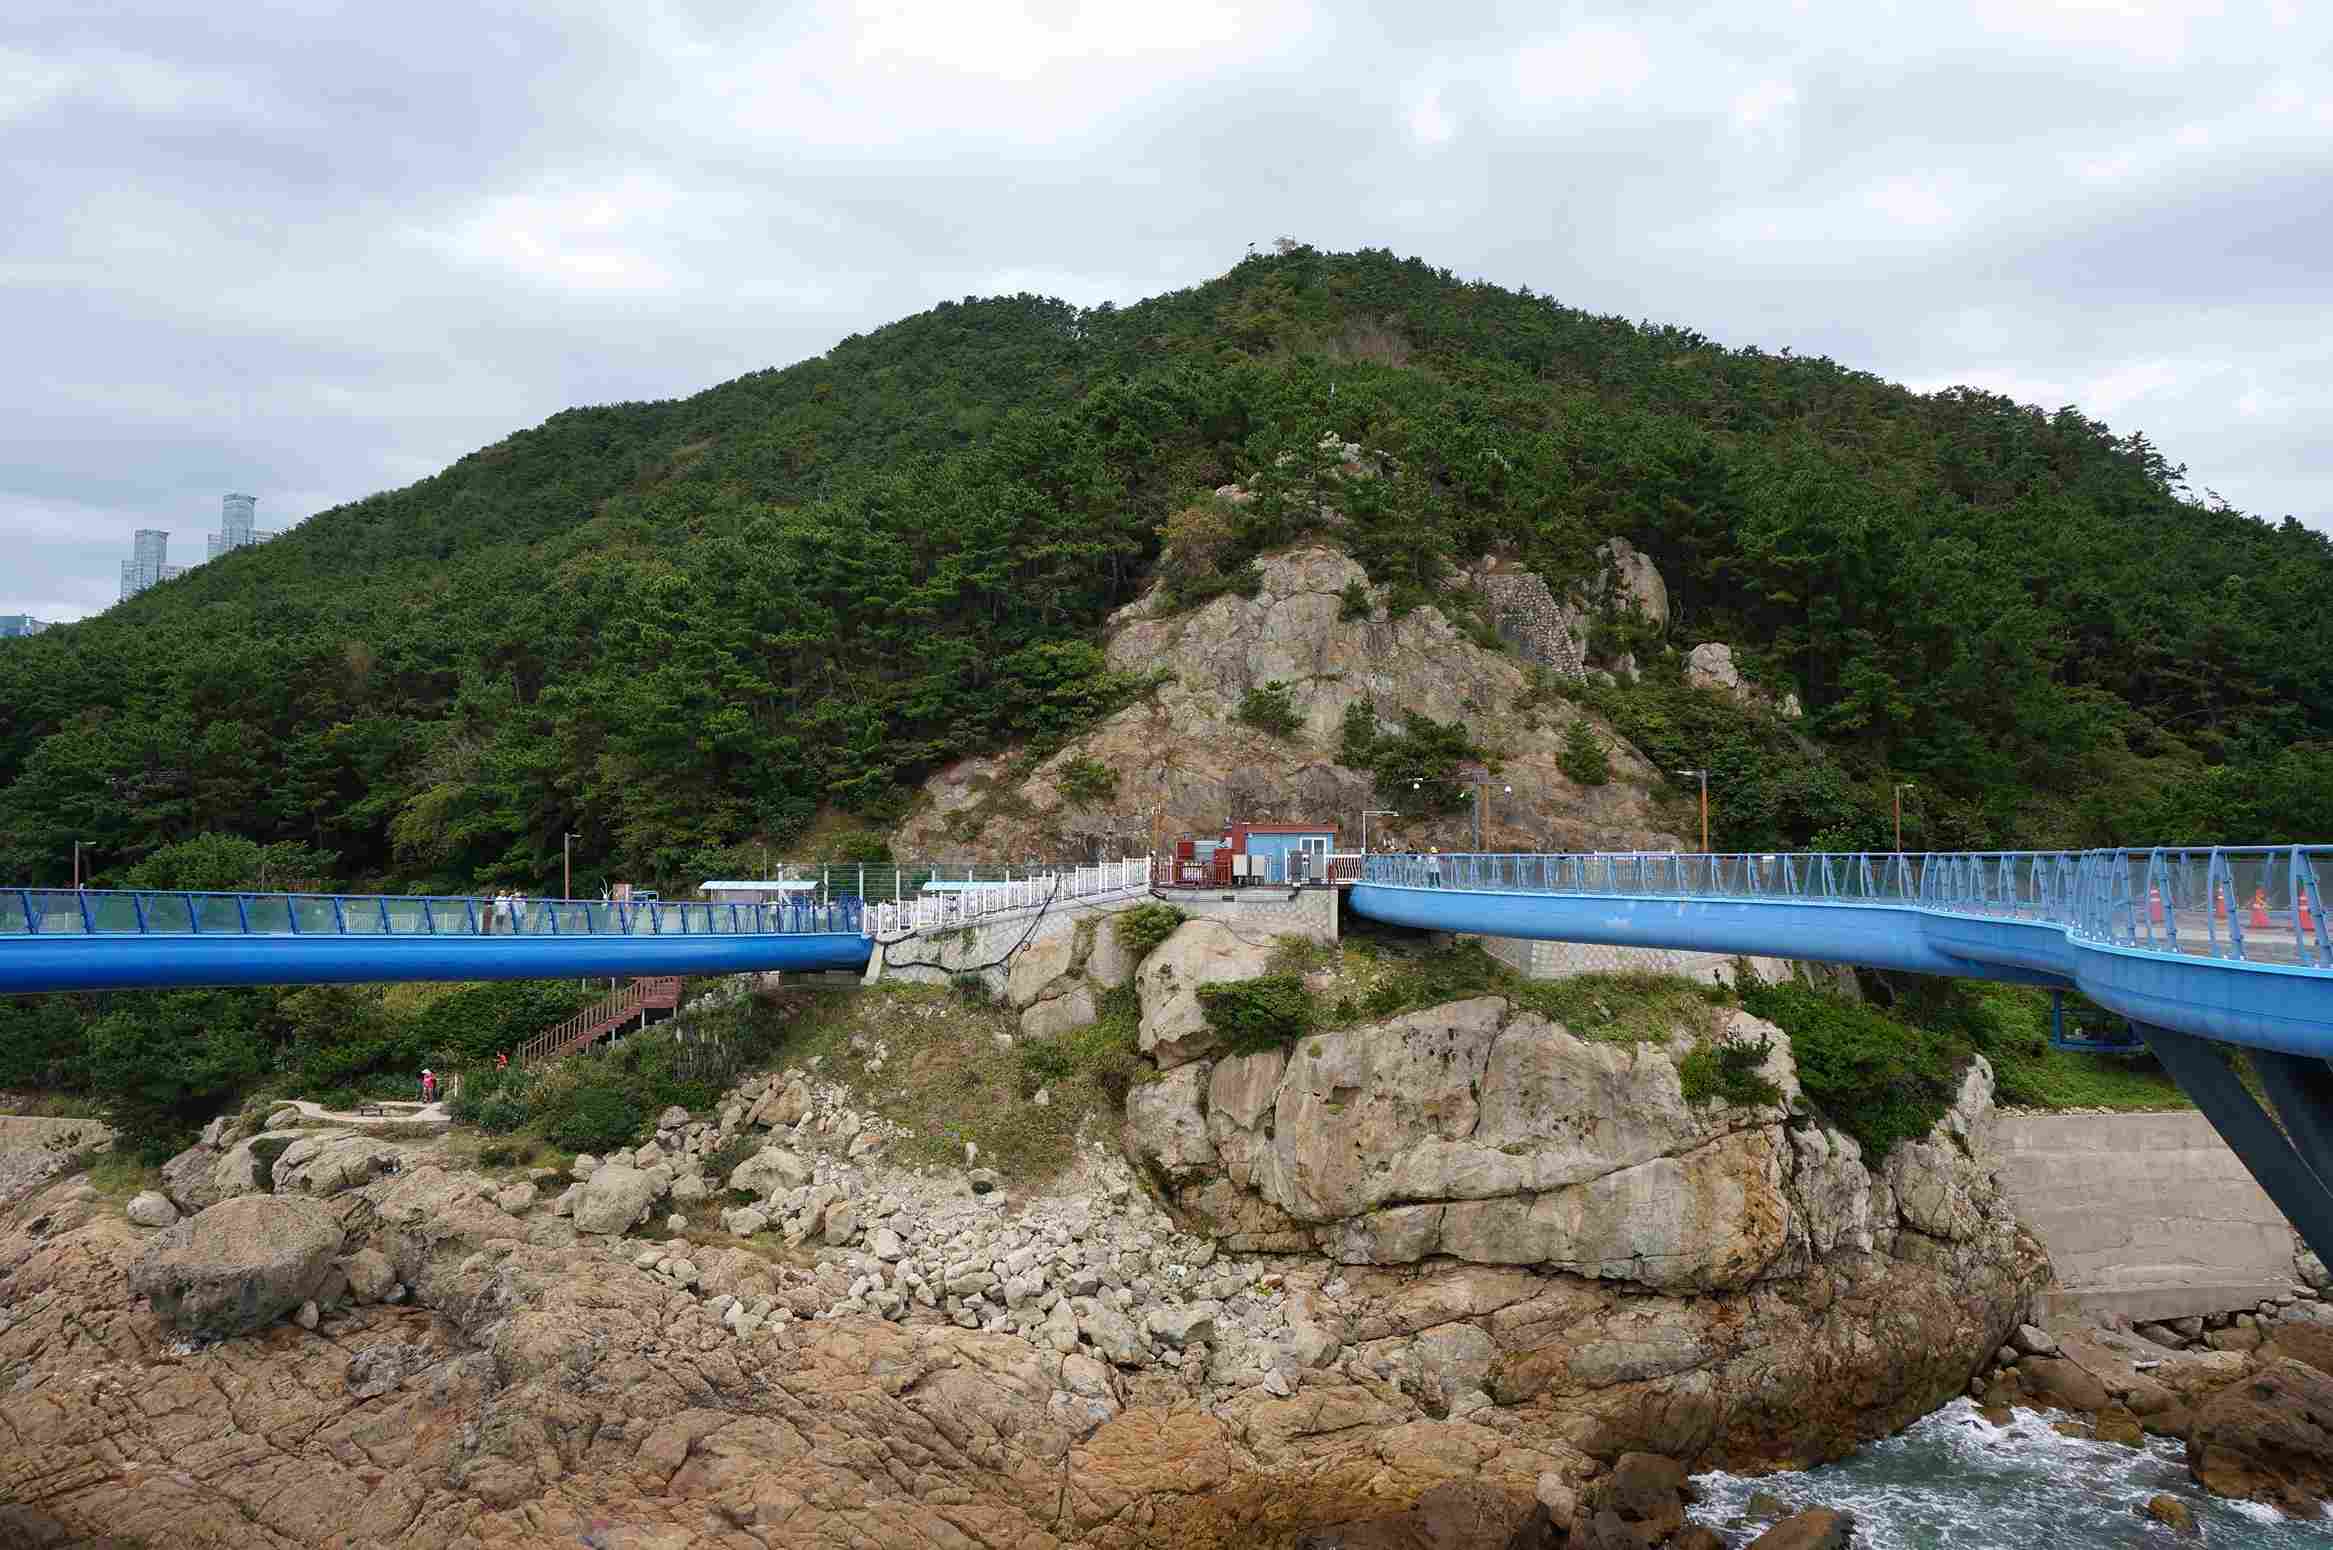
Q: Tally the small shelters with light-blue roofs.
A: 2